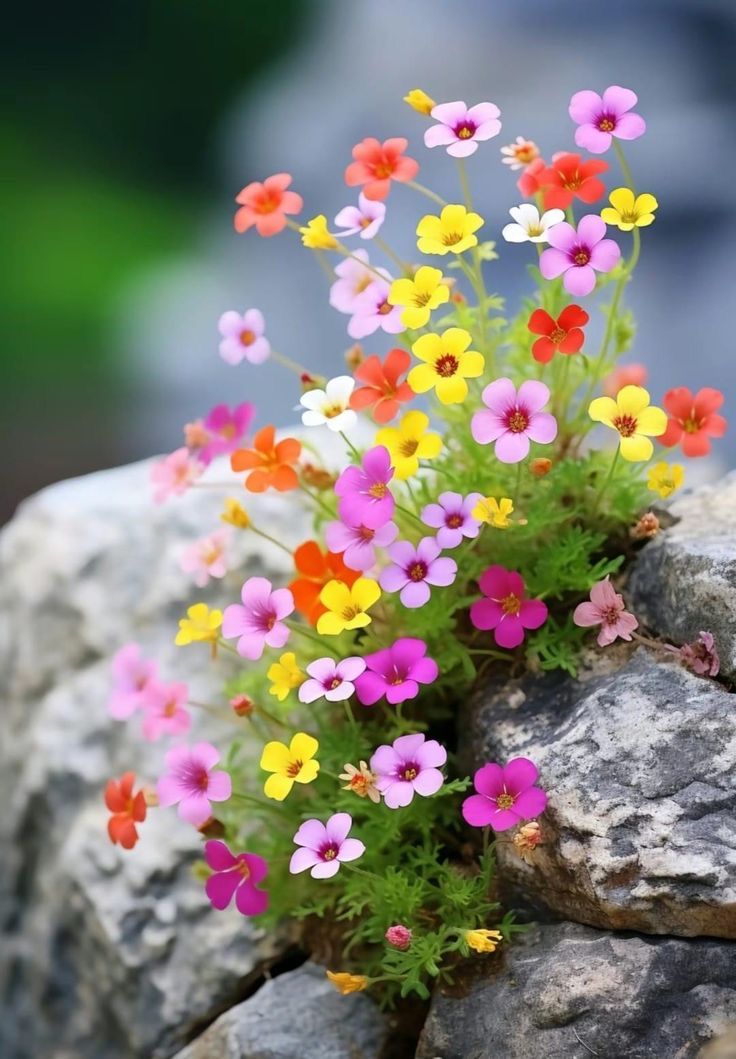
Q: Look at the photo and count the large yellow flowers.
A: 8